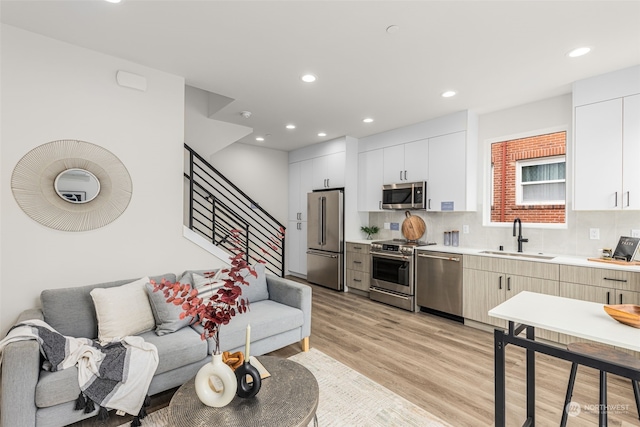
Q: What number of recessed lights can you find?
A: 8